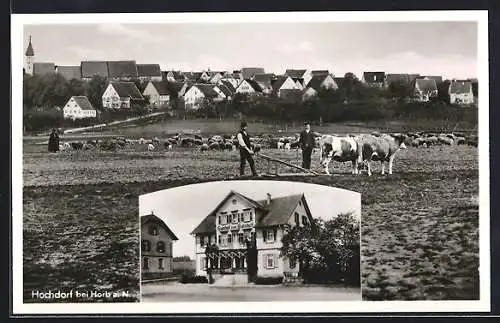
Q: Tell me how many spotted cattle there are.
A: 2